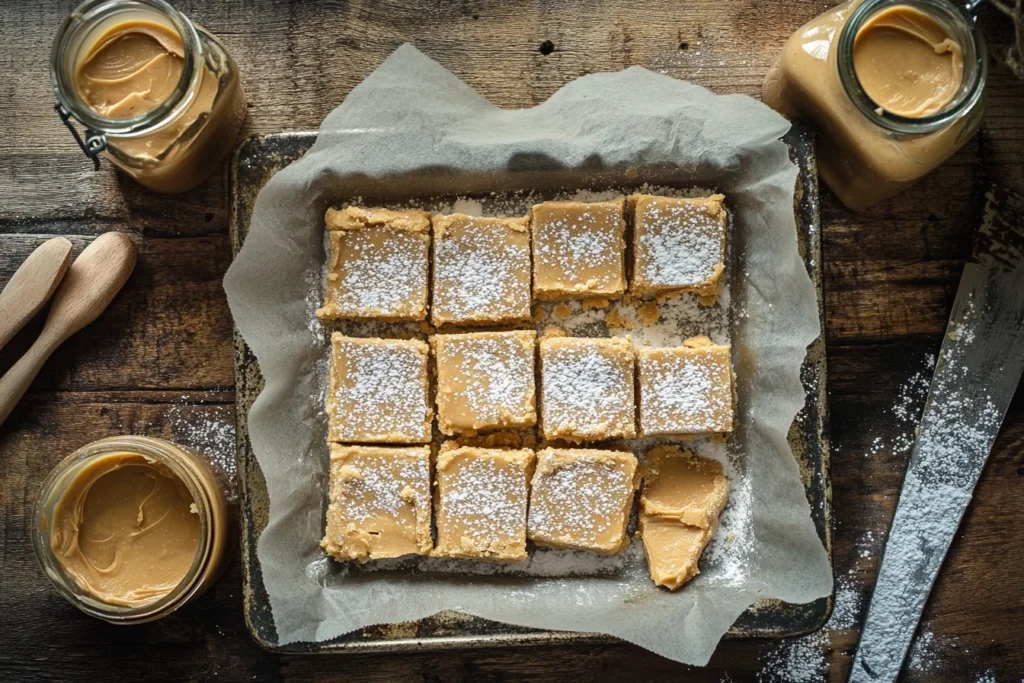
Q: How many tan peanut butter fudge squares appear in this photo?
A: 11